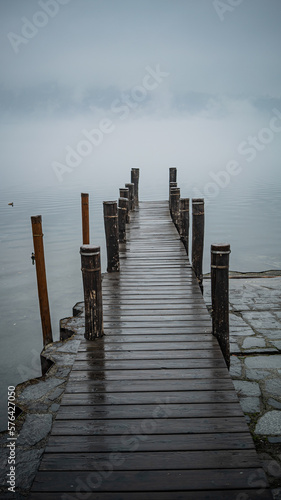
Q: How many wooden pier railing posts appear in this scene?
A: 12